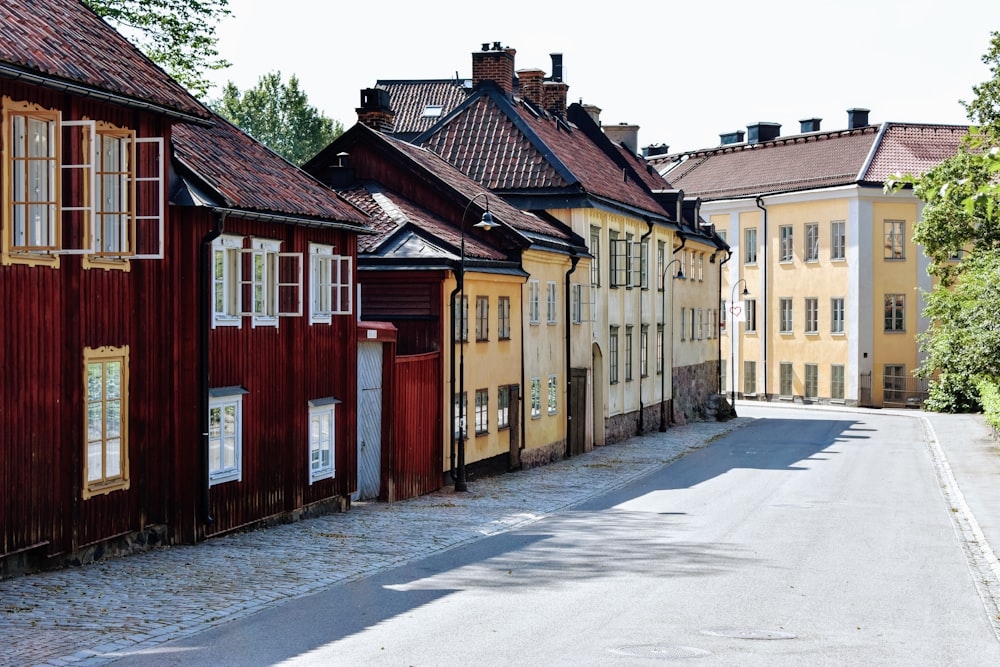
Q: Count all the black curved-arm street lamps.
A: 3